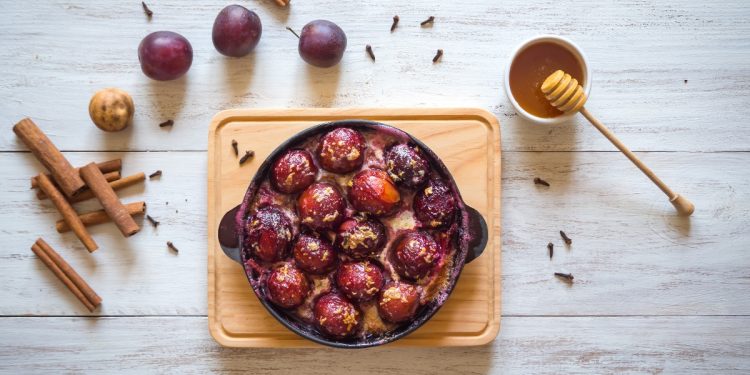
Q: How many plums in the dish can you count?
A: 14